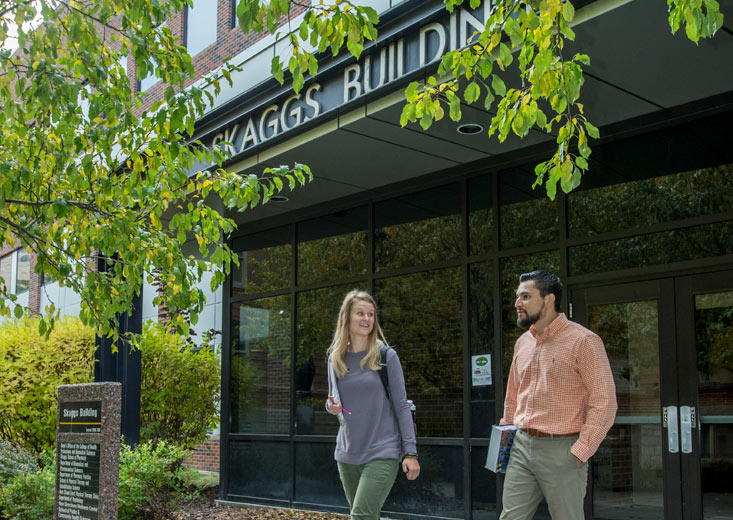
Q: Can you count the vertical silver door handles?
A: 2